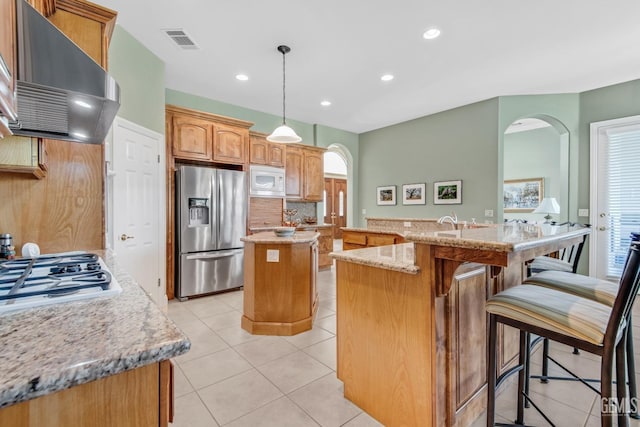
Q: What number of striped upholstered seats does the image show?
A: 3